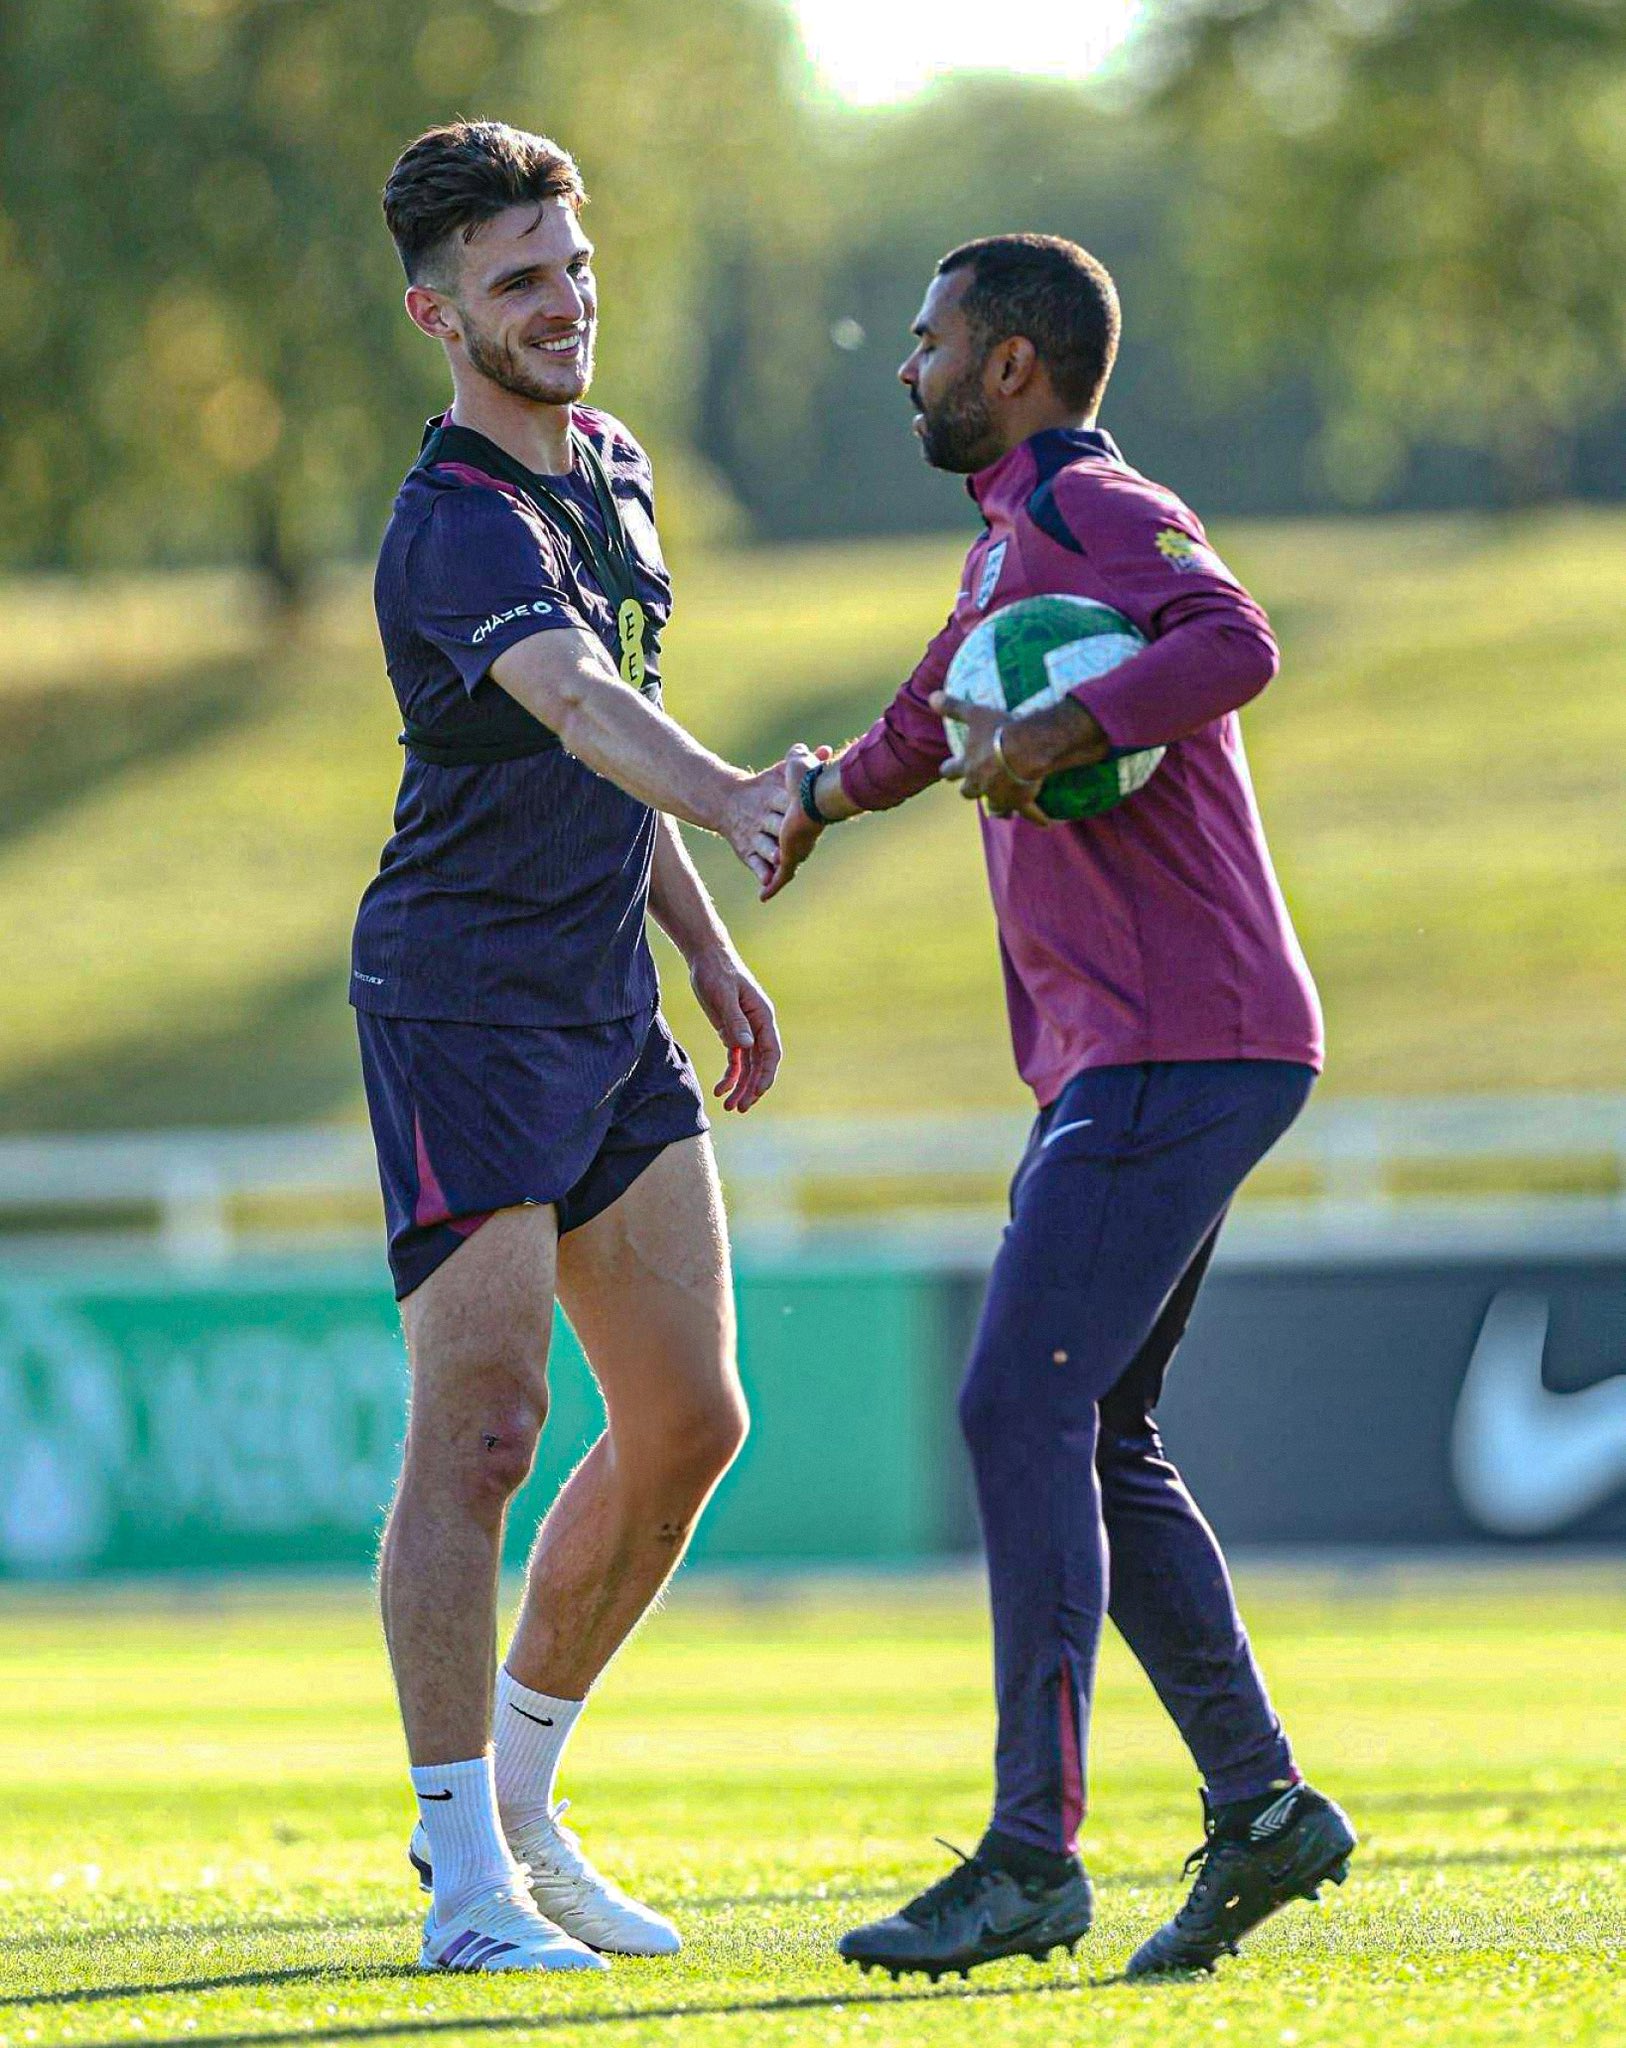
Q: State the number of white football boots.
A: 2